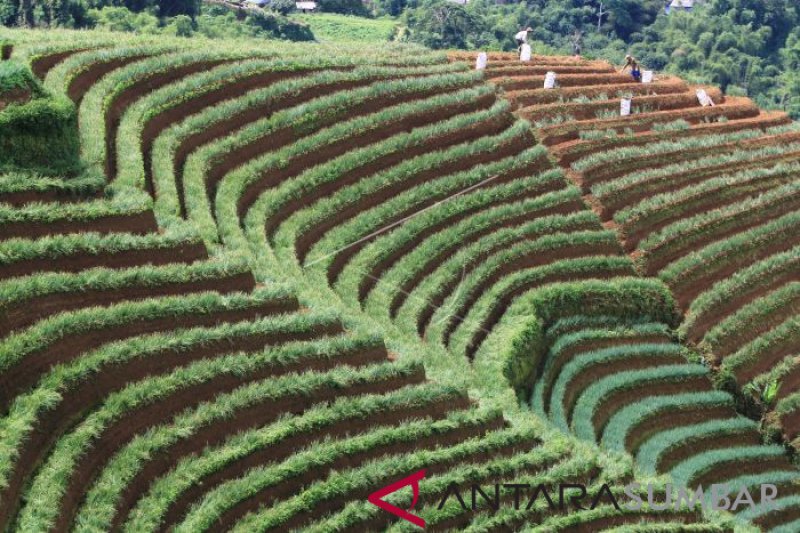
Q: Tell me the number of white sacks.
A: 6